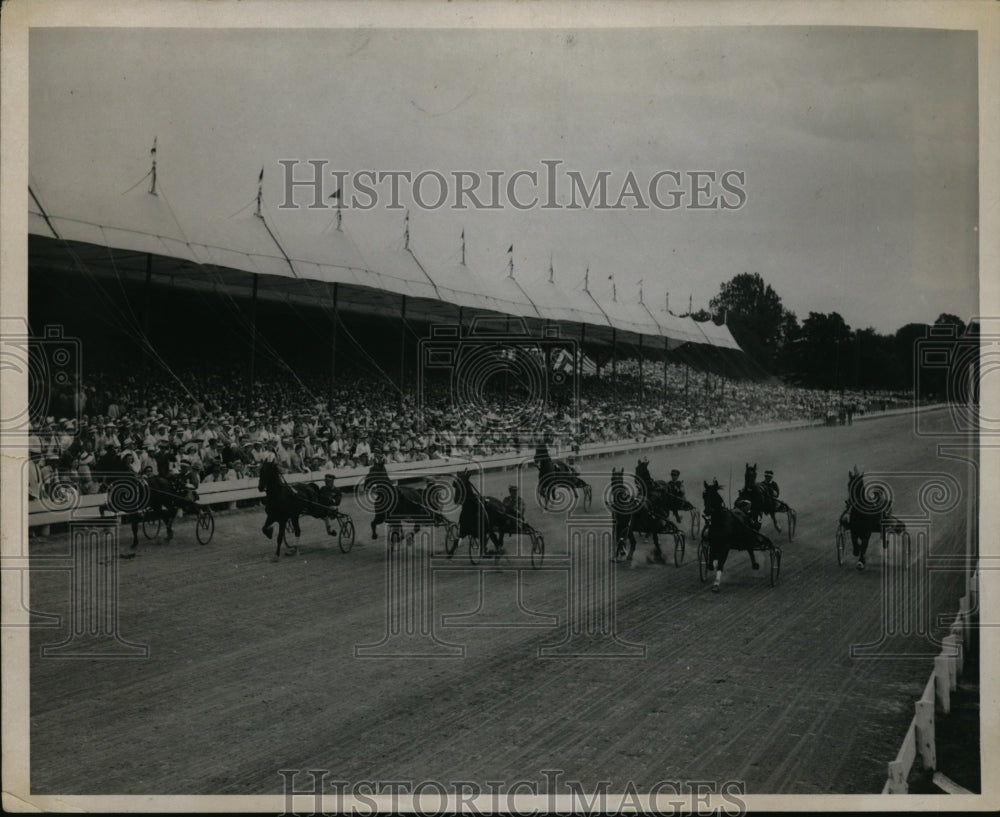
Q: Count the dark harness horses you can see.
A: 10